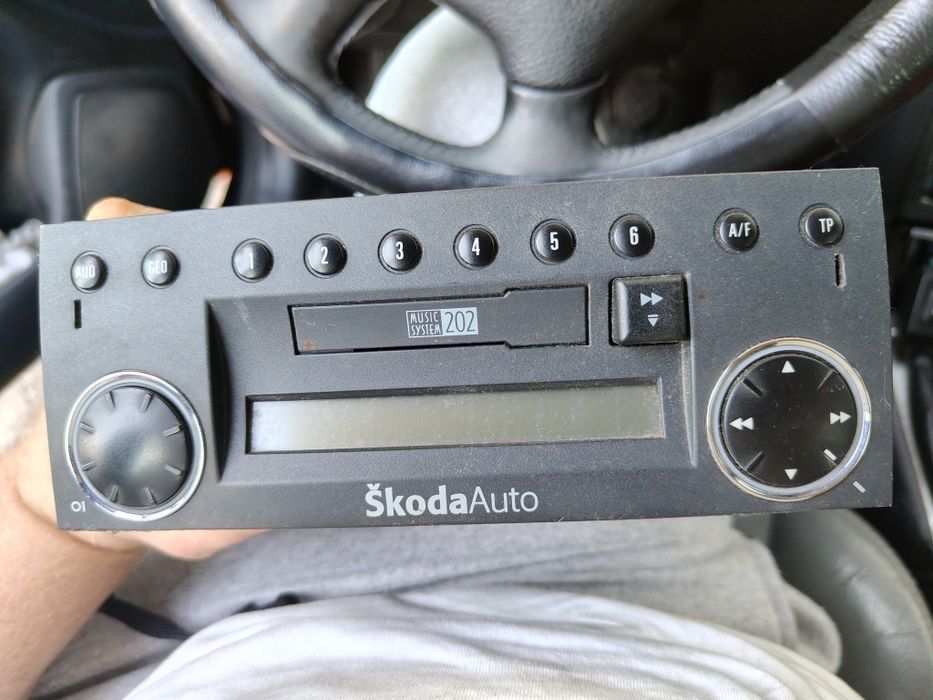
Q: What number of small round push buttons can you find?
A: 10